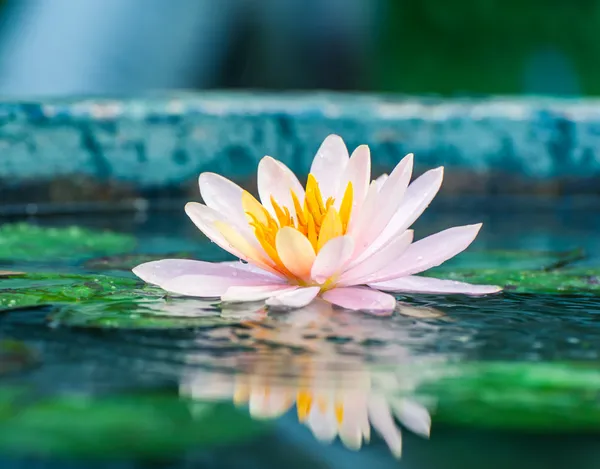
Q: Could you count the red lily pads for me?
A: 0